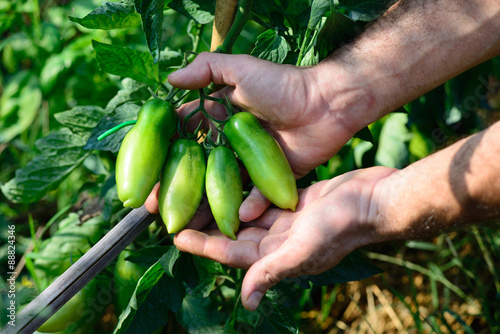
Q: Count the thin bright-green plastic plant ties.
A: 1